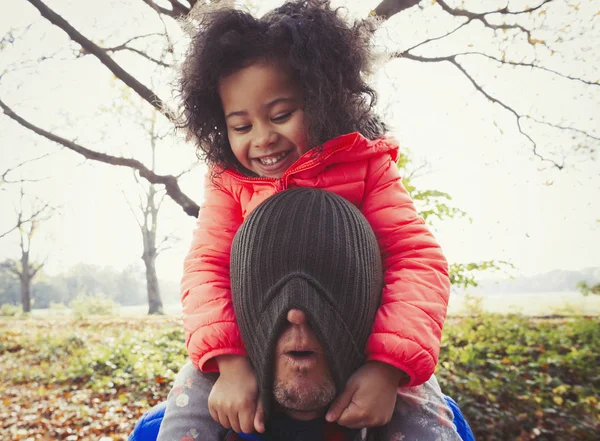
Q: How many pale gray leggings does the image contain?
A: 1